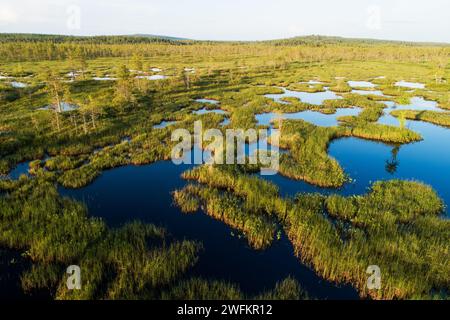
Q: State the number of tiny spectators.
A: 0